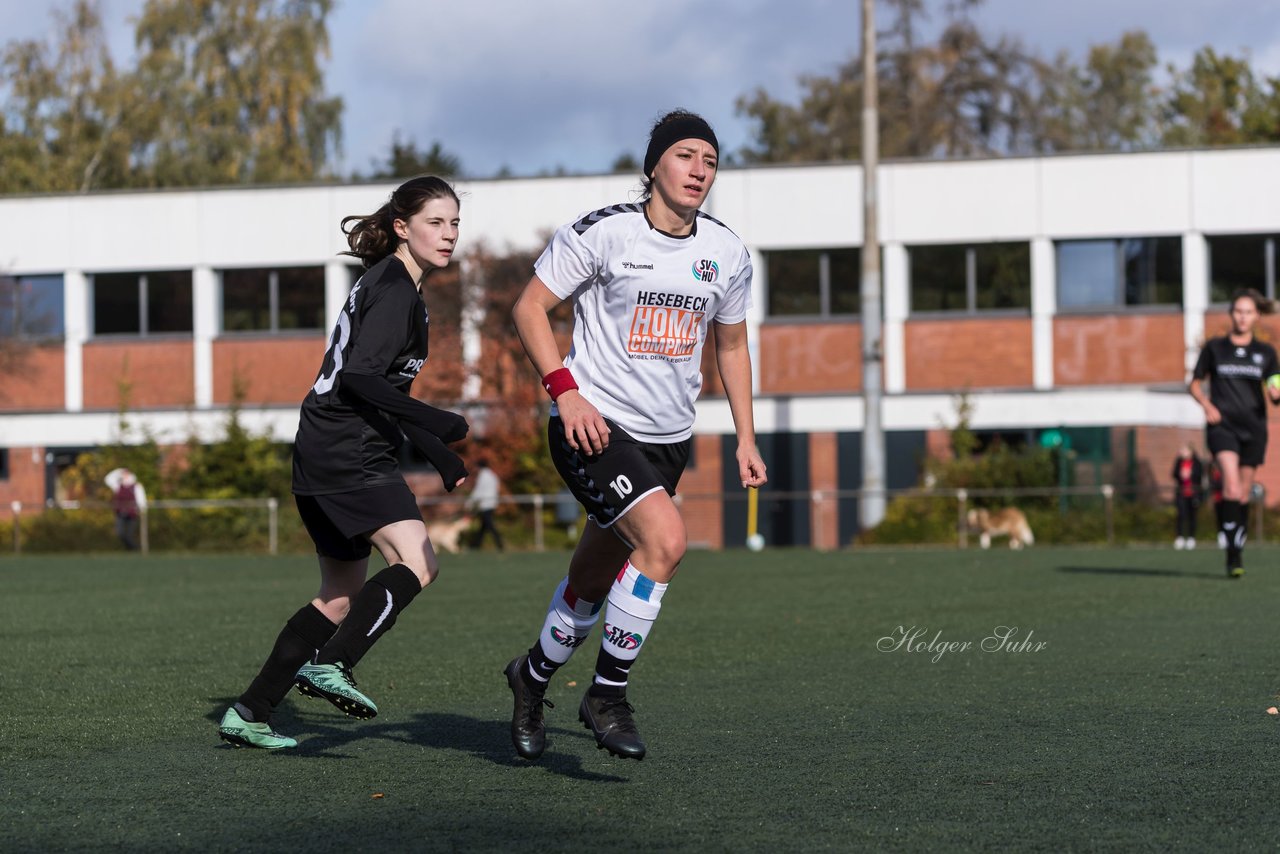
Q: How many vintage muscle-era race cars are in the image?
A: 0